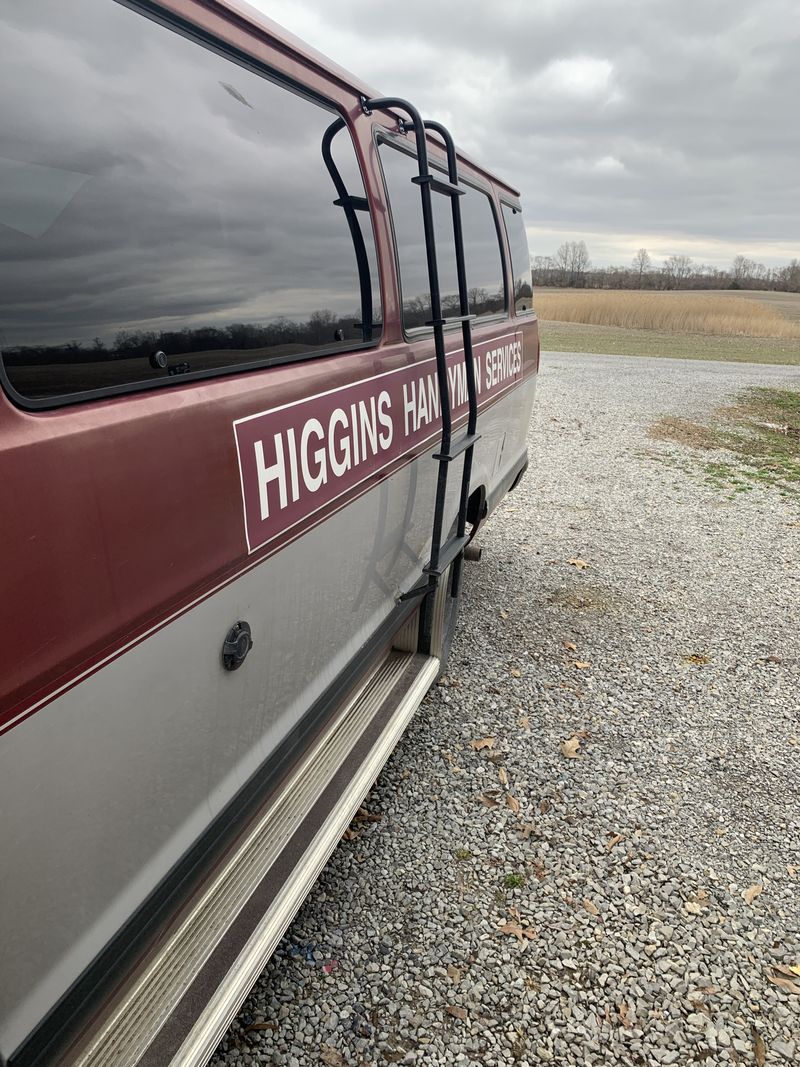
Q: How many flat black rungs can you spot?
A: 4